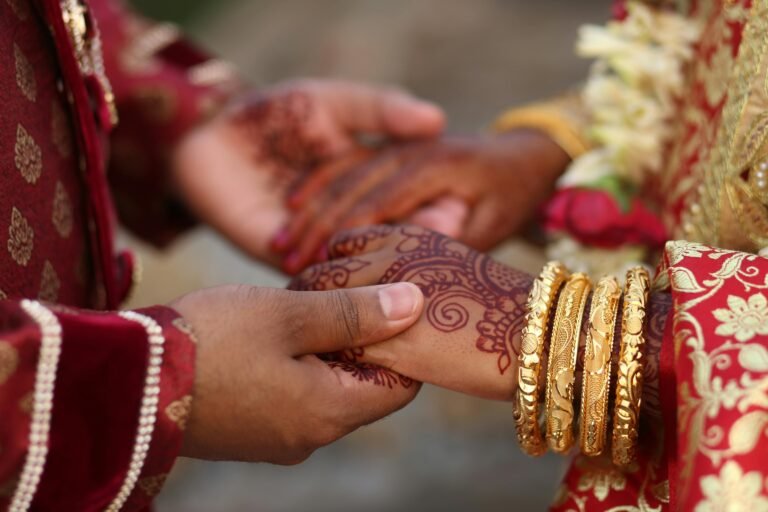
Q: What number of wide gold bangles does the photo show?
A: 4